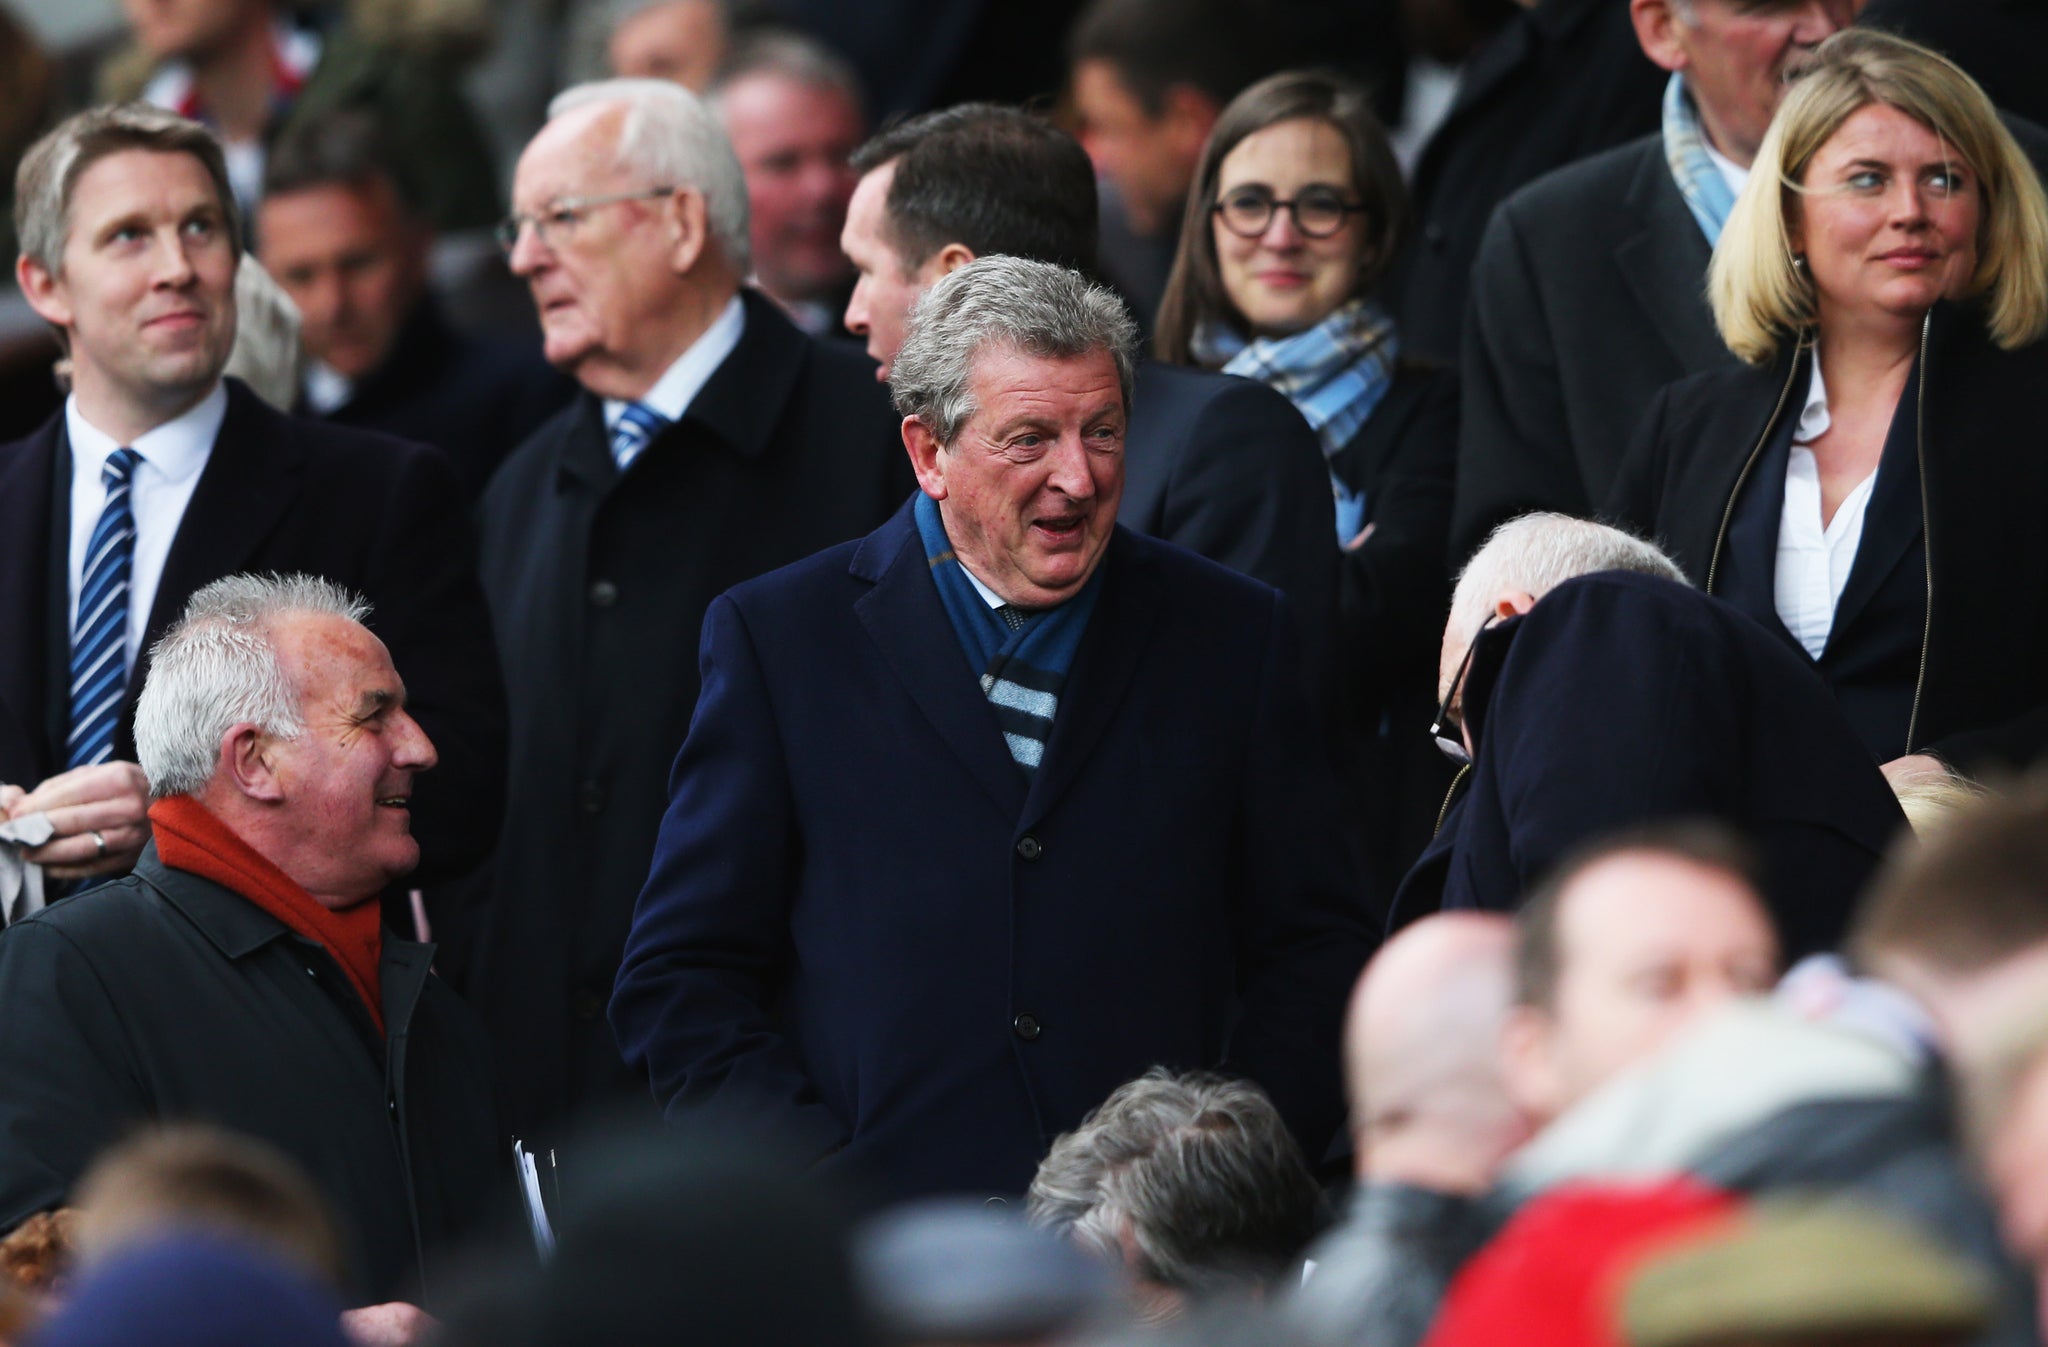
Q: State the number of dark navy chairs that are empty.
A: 0